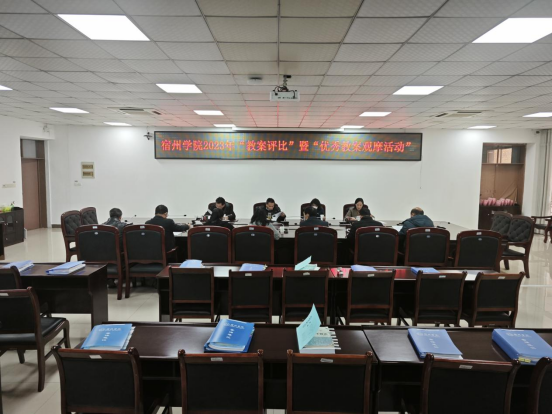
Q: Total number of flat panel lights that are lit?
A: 13